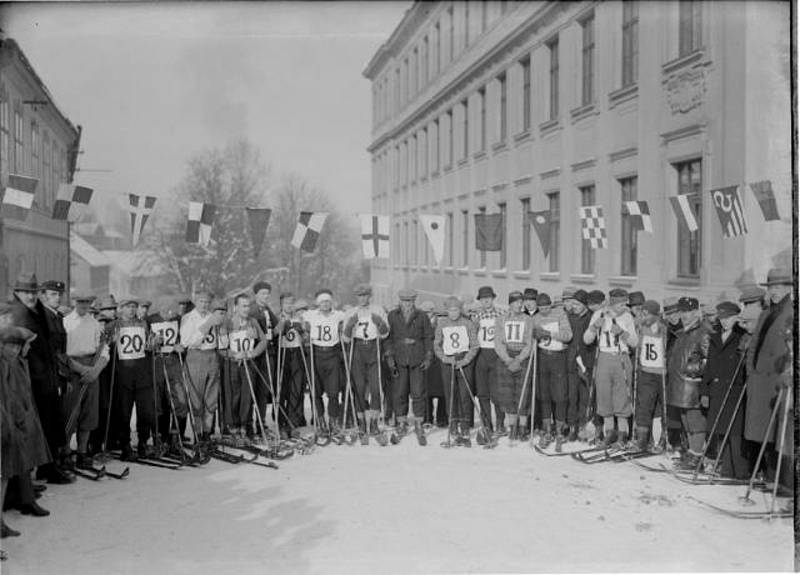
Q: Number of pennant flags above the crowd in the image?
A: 15